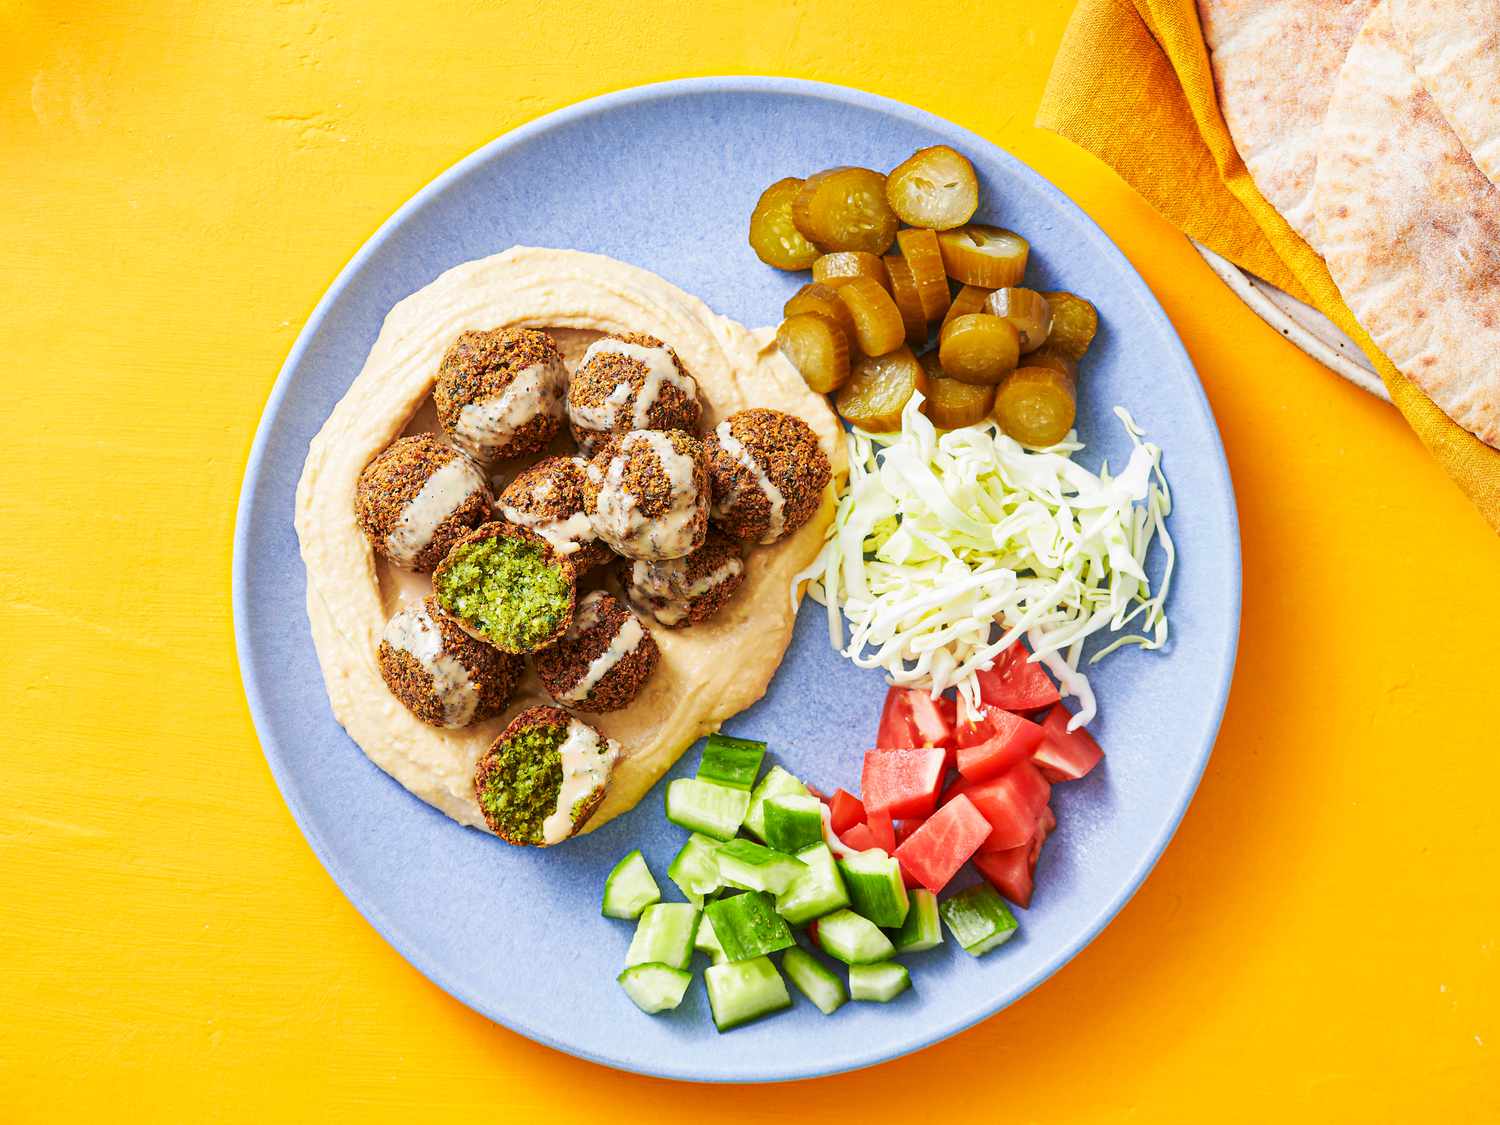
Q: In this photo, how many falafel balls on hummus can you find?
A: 11